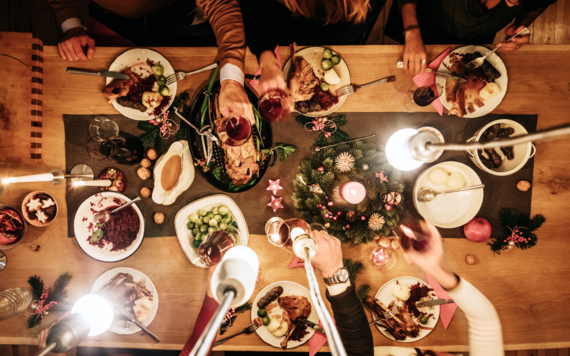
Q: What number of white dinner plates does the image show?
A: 6